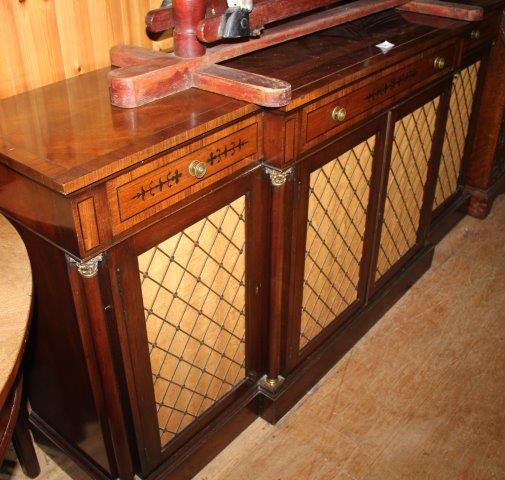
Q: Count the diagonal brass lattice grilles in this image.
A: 4